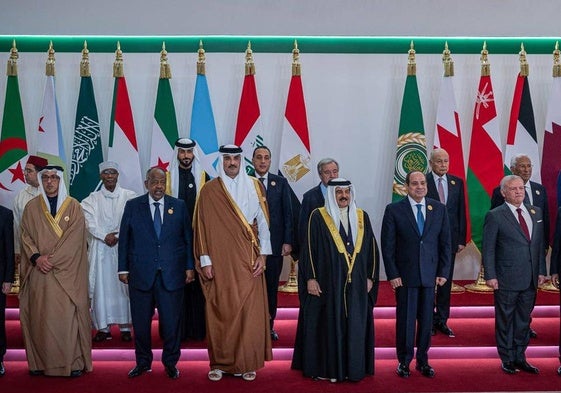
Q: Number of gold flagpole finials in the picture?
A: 13